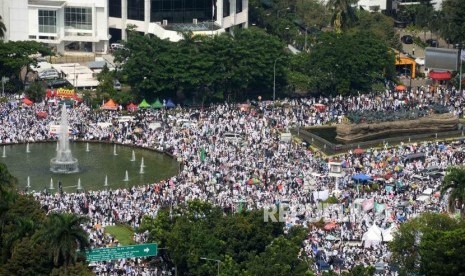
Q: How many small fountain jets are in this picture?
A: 13